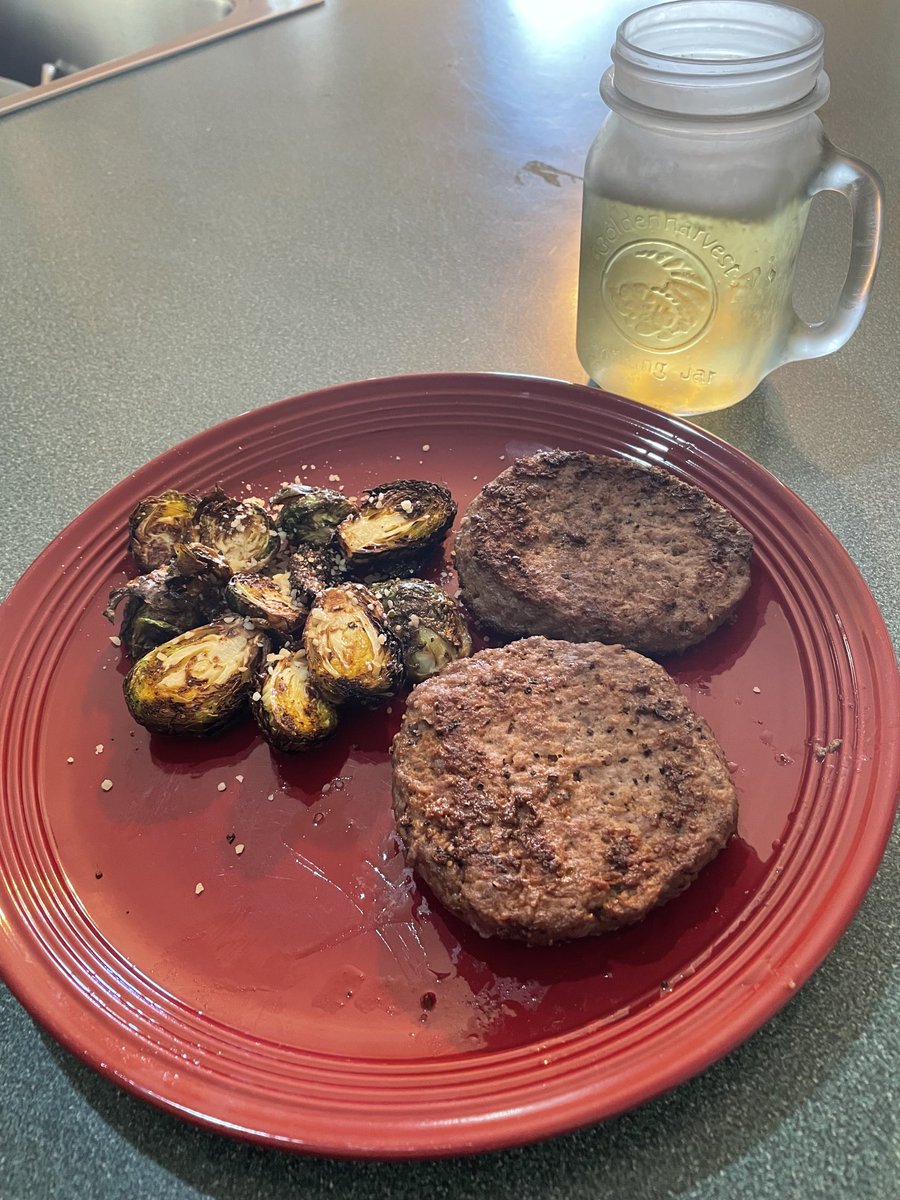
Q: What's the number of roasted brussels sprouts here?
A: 11